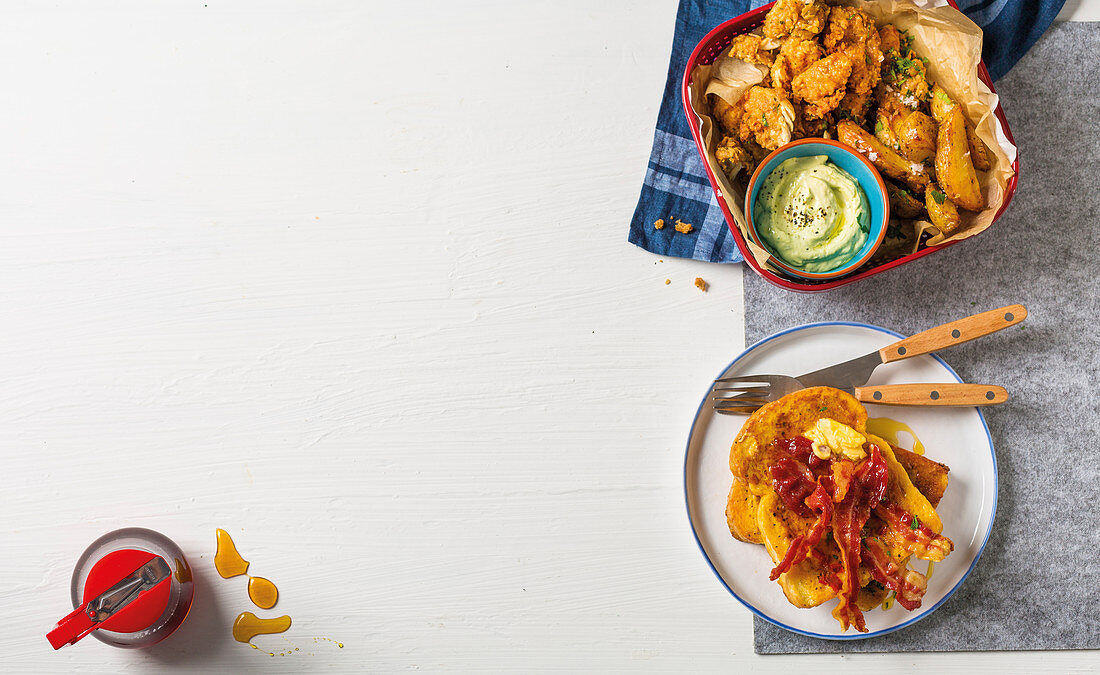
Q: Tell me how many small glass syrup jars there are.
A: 1